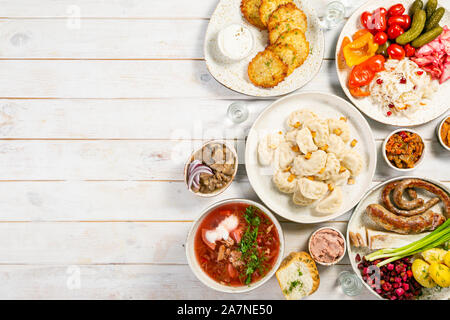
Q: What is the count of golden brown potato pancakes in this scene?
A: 7